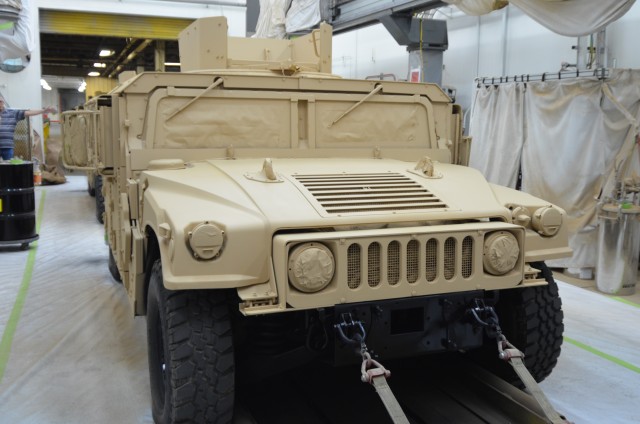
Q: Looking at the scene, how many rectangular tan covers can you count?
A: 2